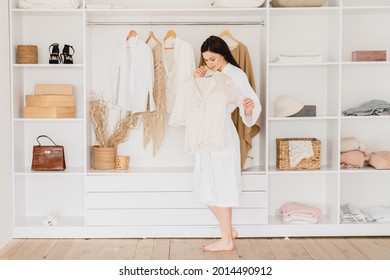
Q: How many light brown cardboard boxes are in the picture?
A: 3